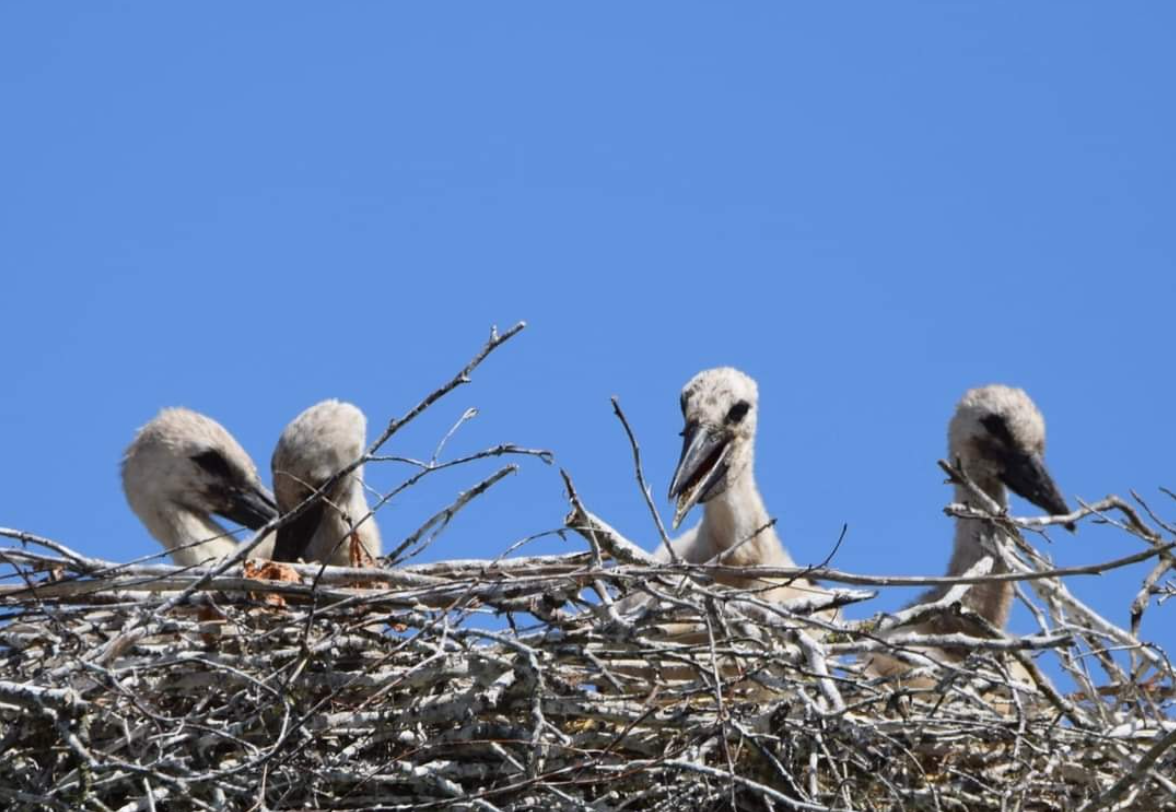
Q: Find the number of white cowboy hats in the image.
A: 0